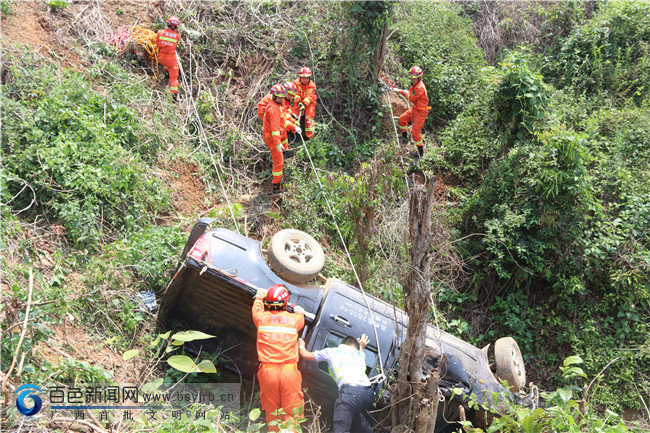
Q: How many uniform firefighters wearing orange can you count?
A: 6